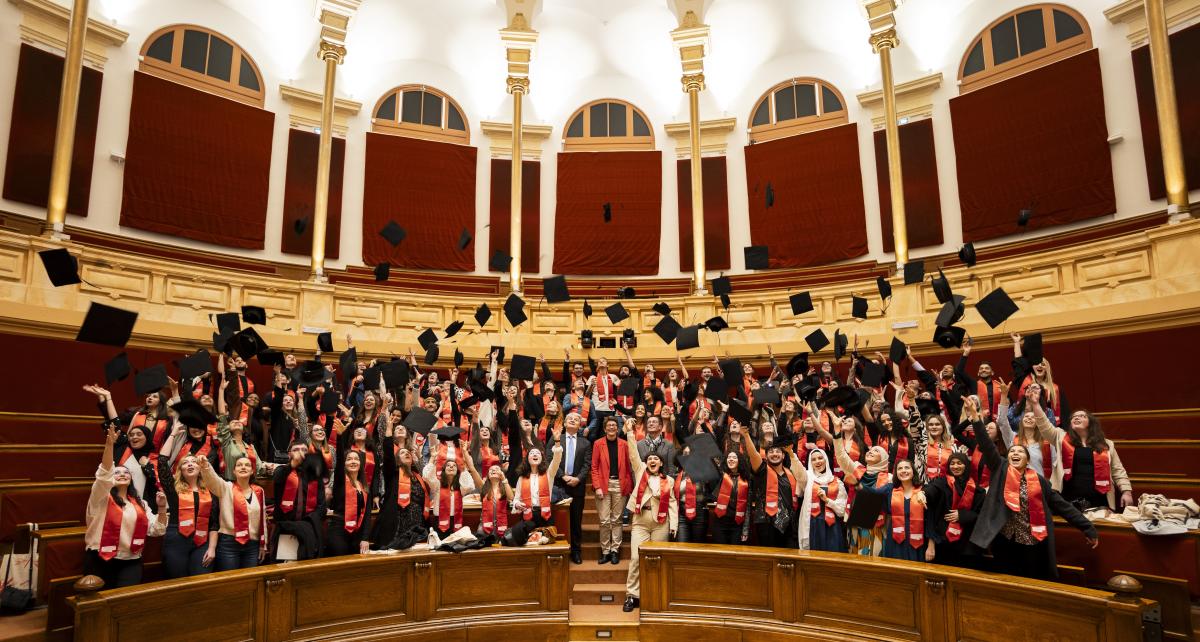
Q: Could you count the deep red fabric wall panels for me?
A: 11